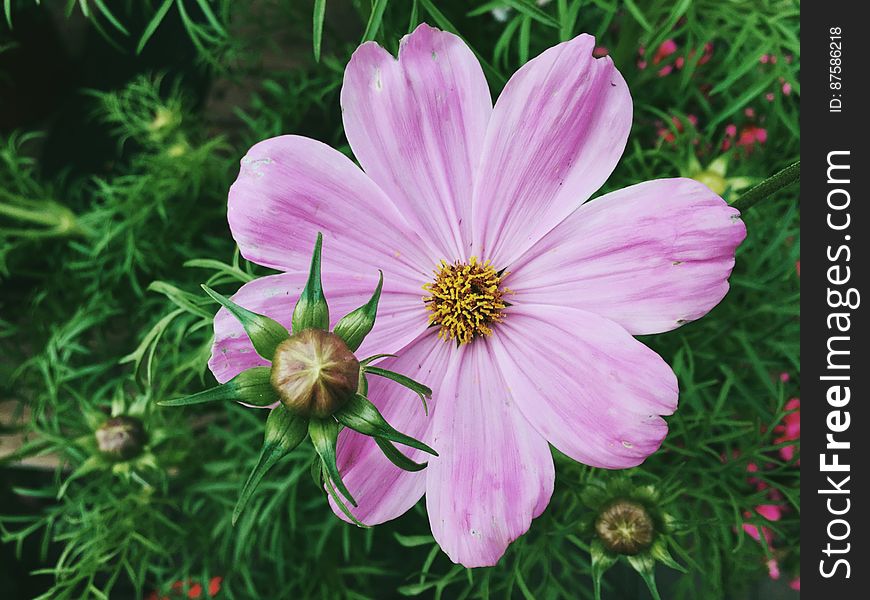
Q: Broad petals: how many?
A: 8